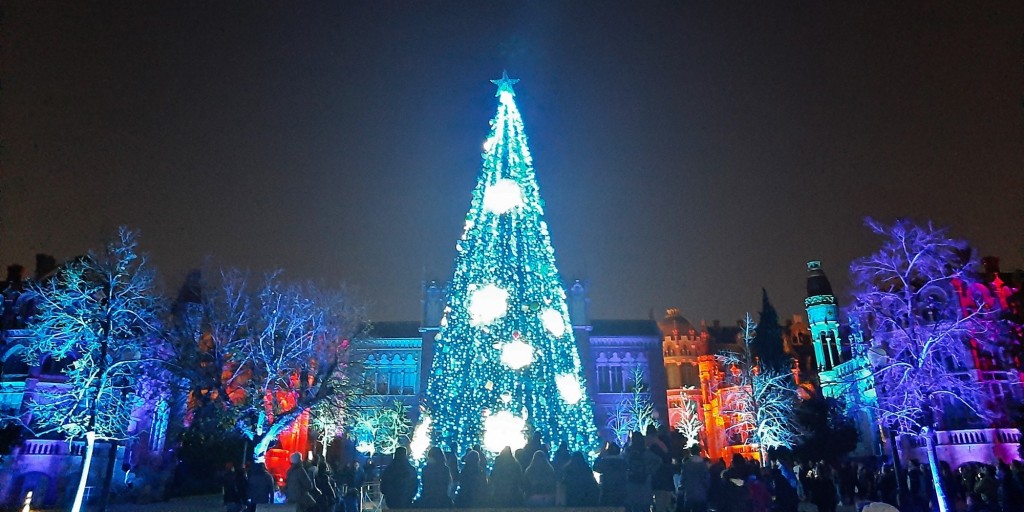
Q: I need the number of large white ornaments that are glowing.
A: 7